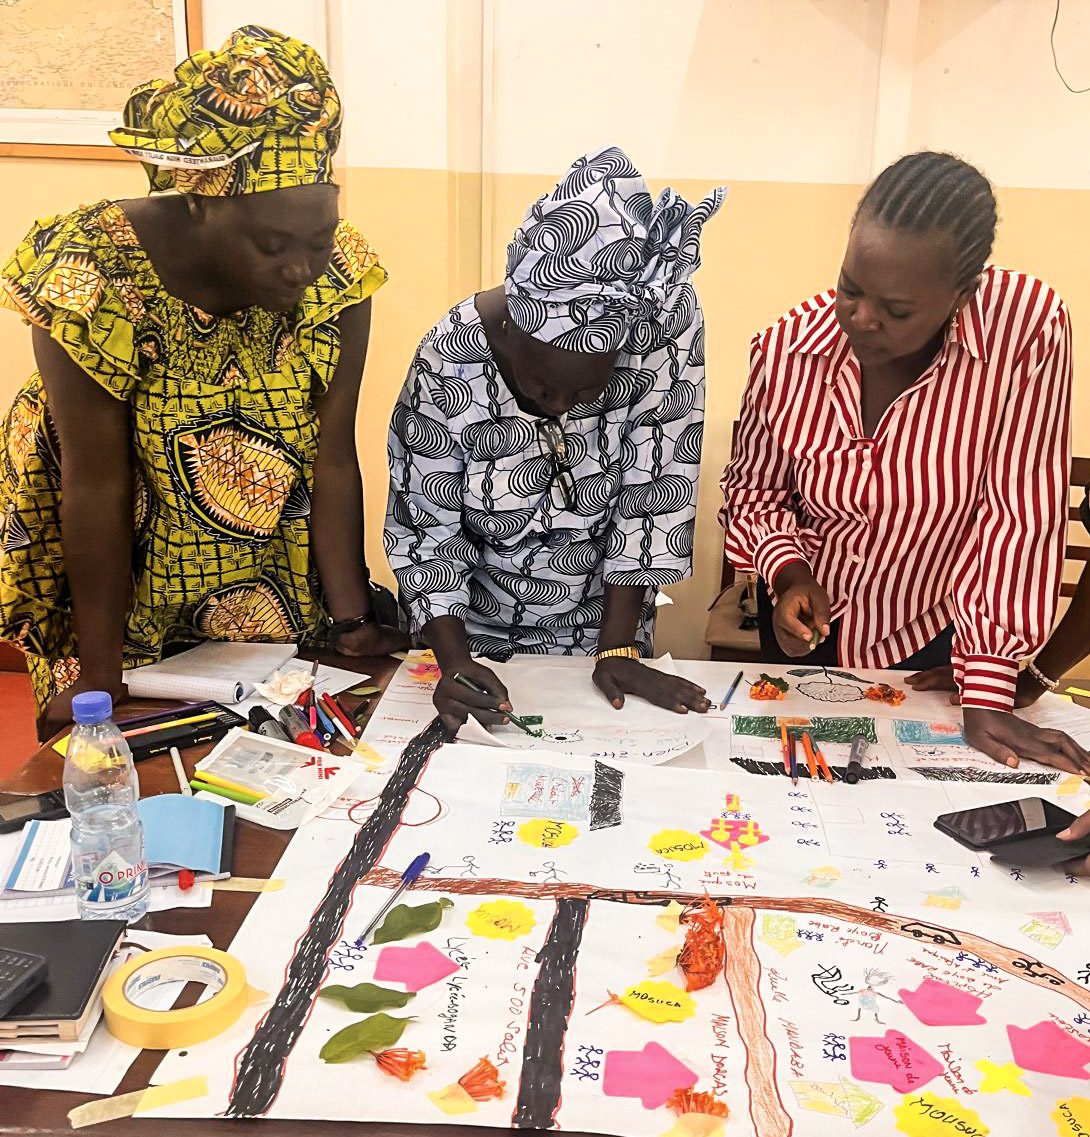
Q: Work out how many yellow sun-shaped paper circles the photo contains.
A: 6